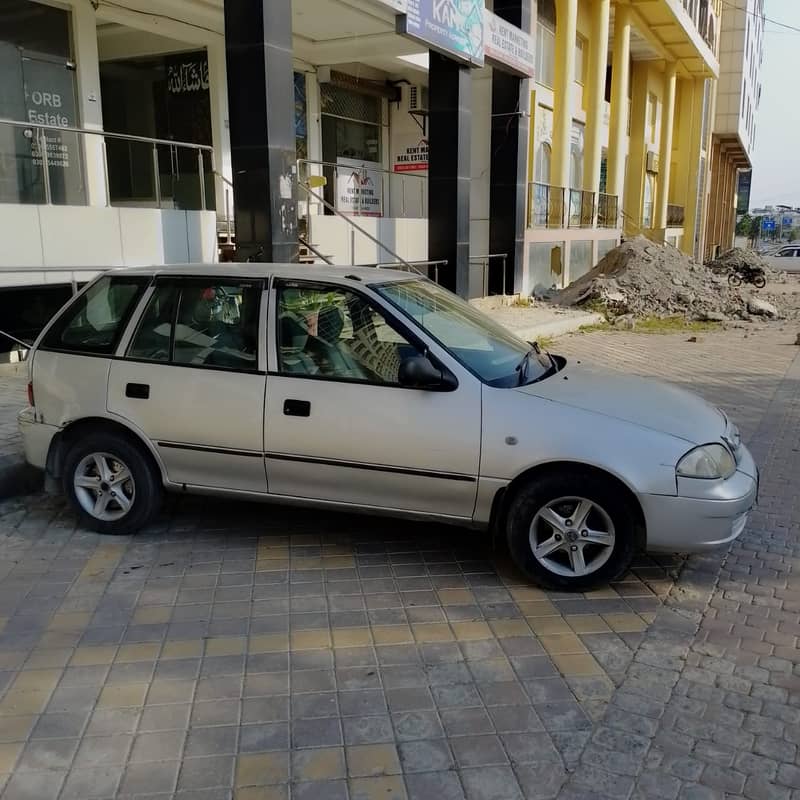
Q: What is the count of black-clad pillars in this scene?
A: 3